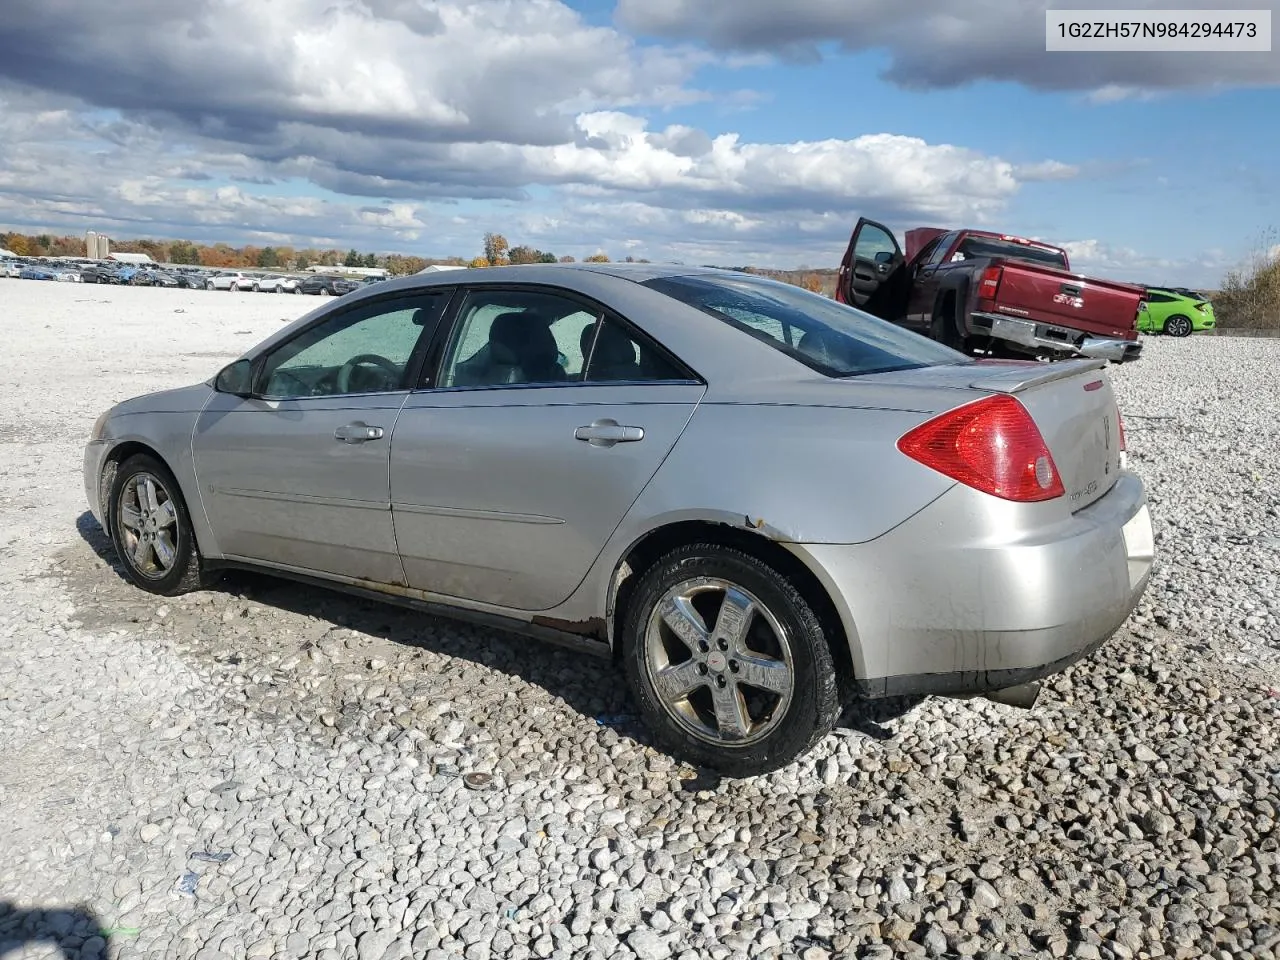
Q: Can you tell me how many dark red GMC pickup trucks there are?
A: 1